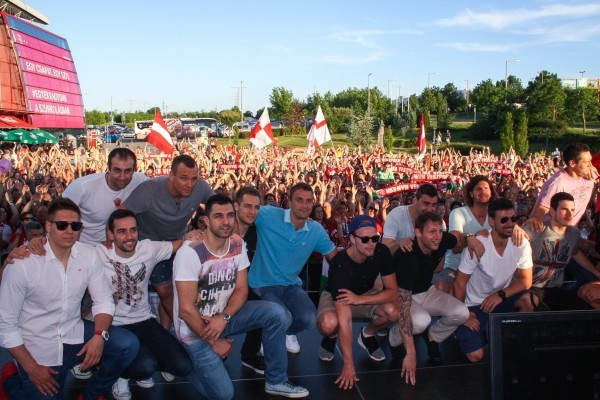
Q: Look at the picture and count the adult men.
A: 14